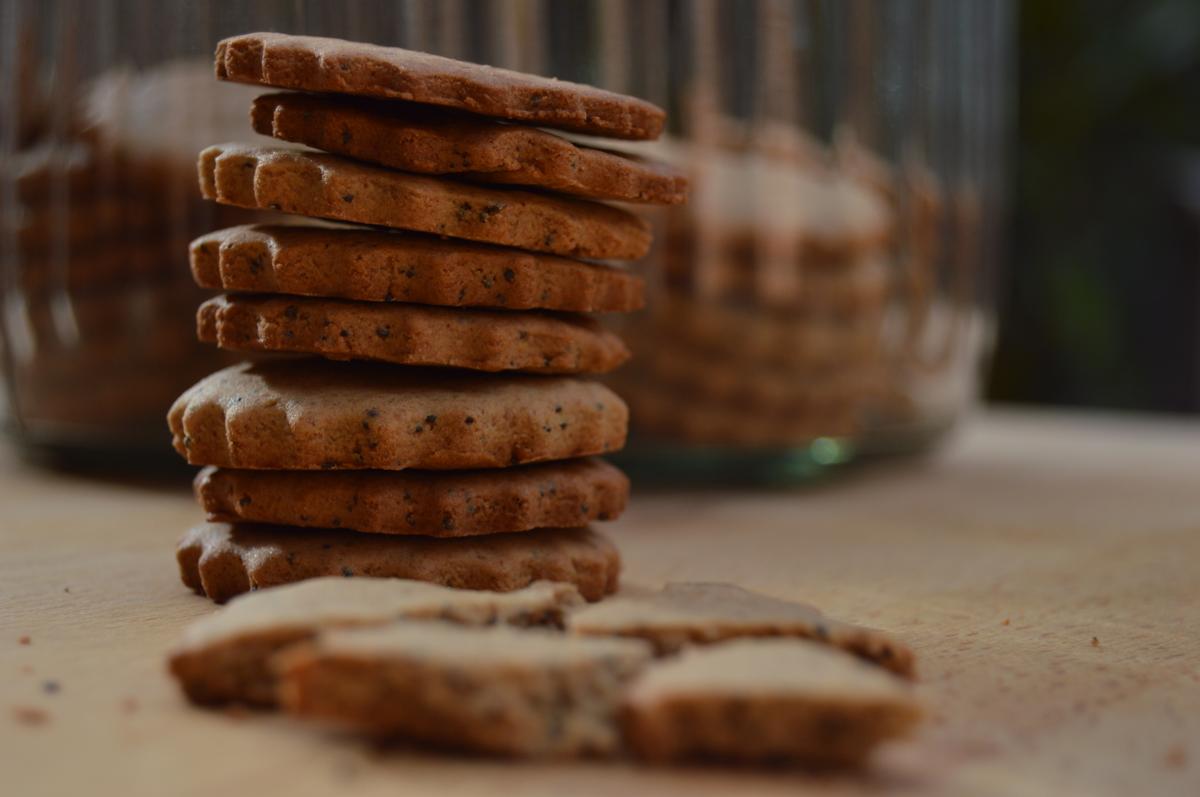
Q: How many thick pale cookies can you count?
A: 1